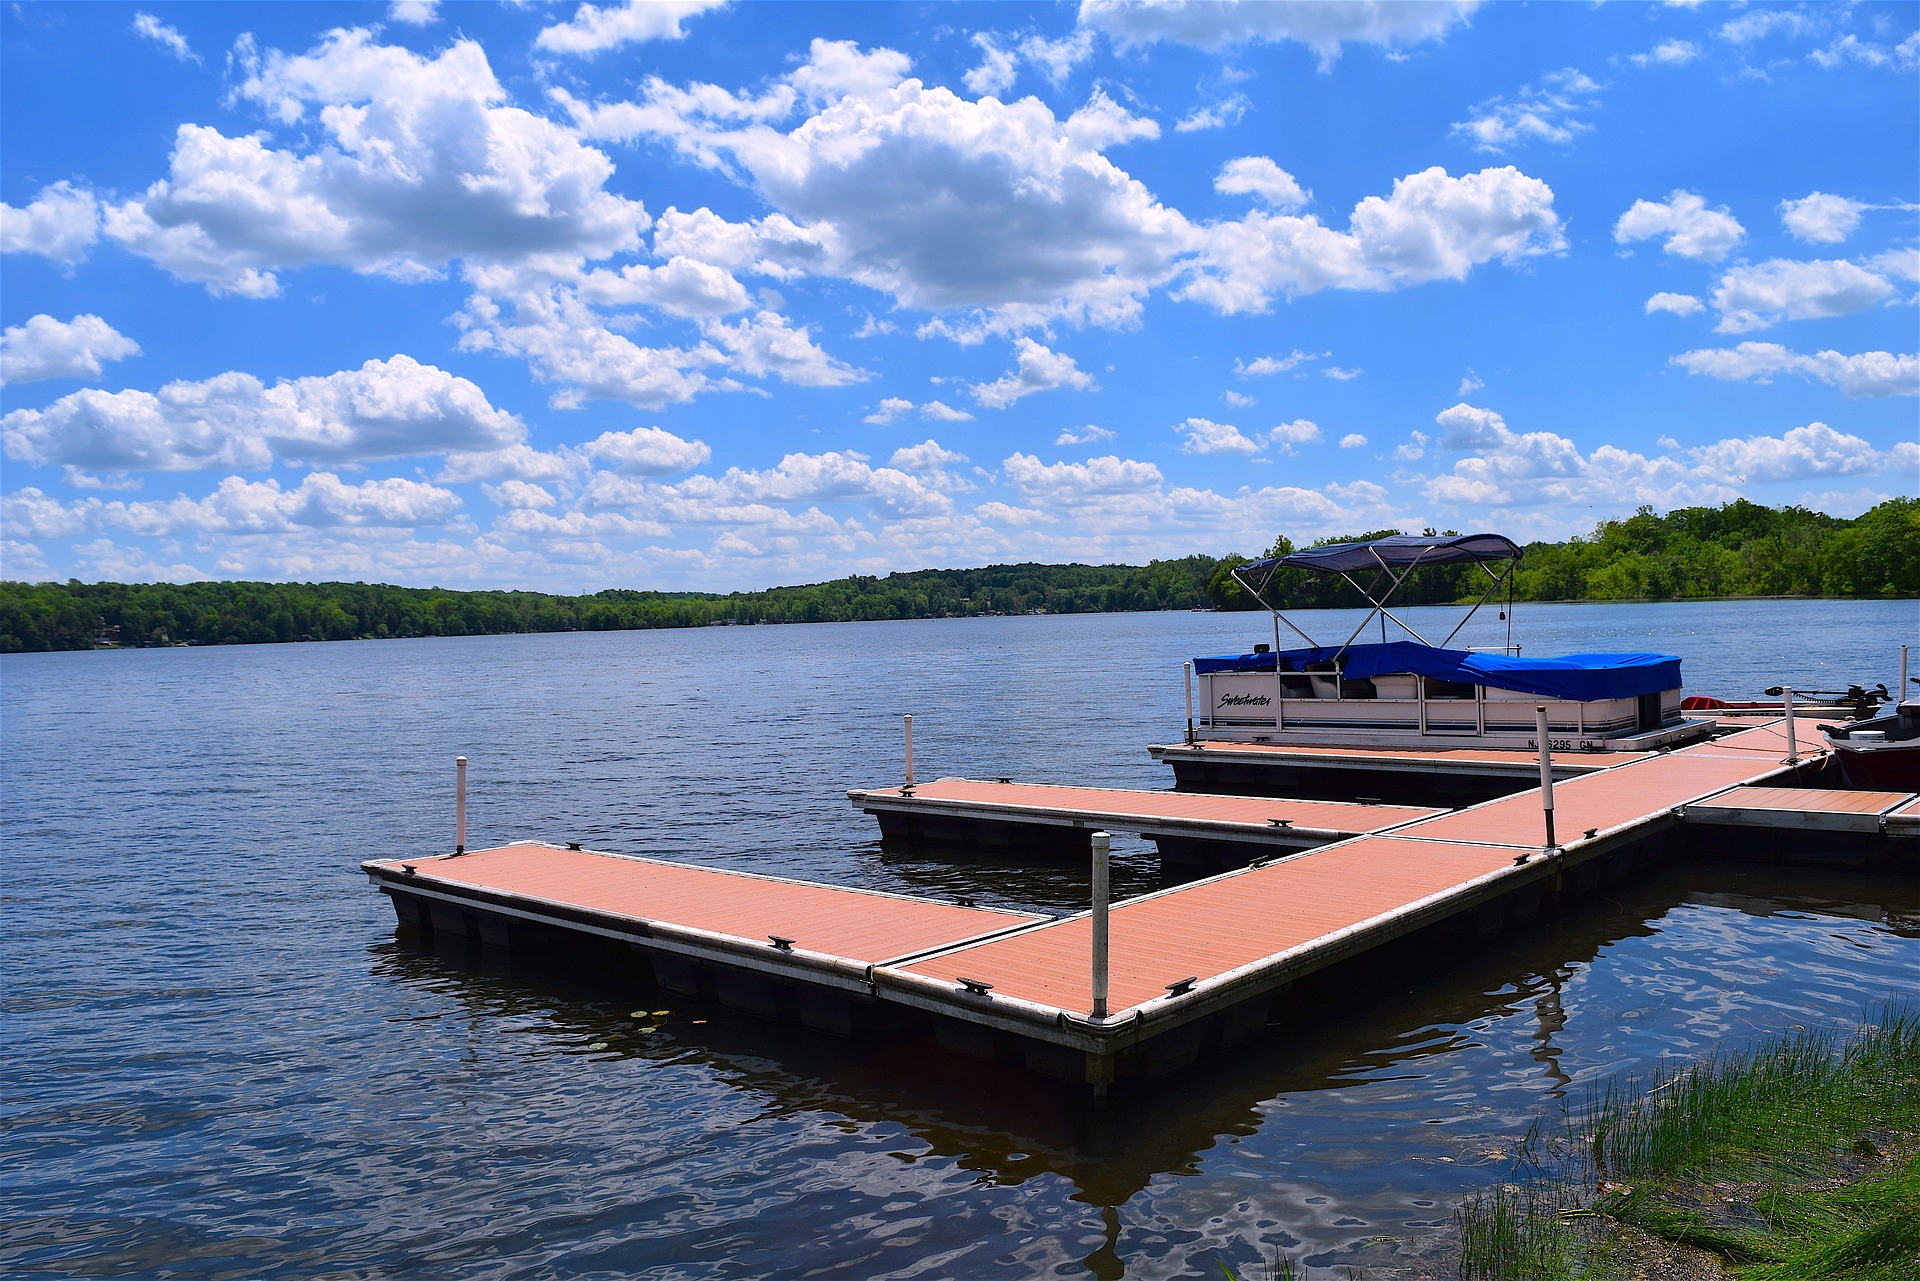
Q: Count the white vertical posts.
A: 7